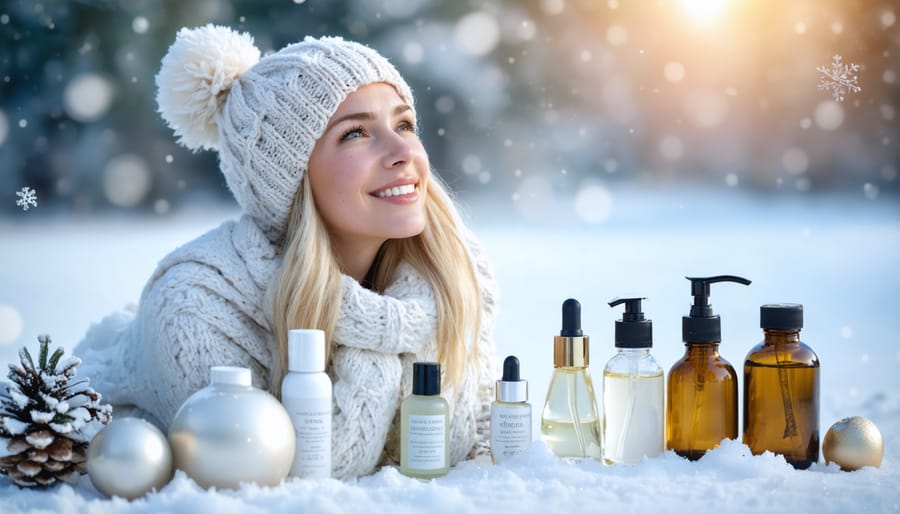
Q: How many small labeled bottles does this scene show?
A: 3